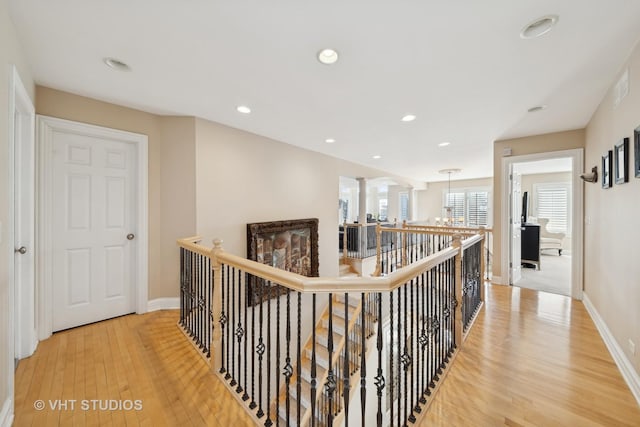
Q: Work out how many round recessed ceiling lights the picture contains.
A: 9